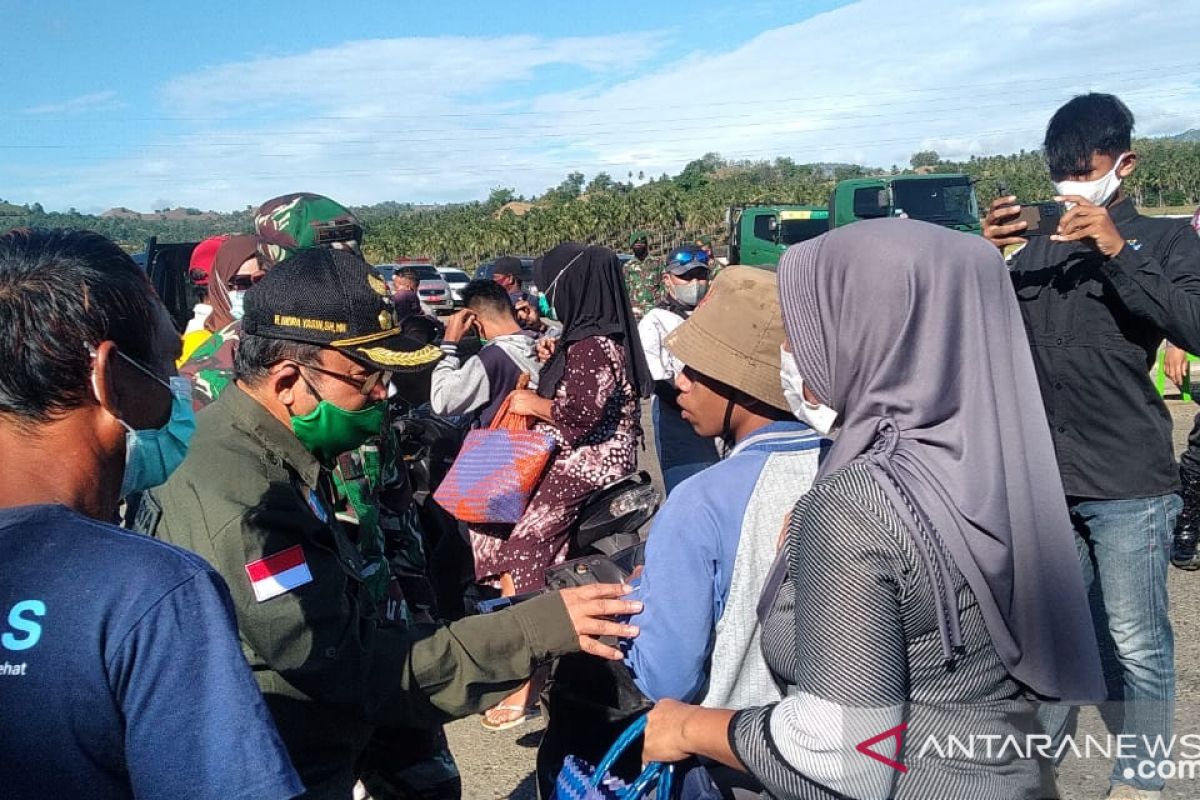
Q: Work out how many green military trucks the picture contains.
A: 2